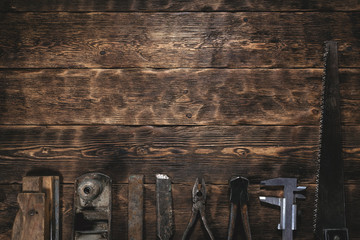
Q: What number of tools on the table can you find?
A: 8